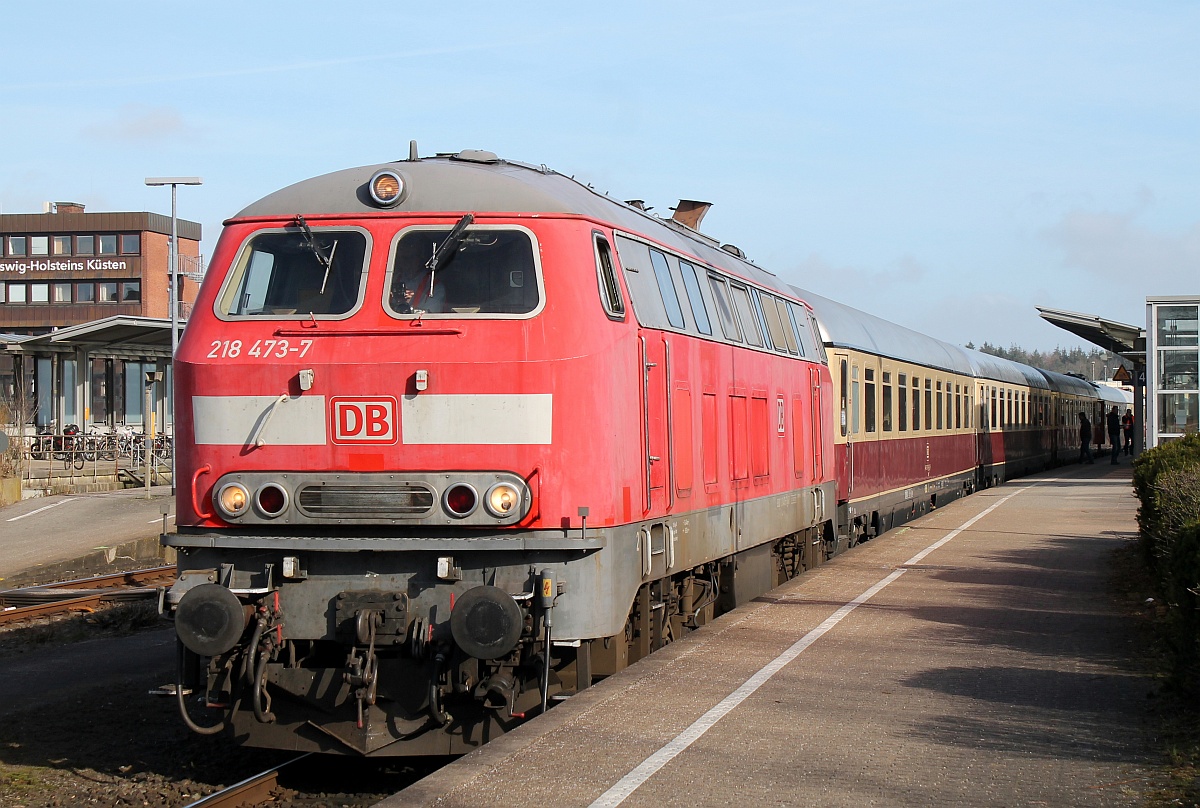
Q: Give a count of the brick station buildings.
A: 1